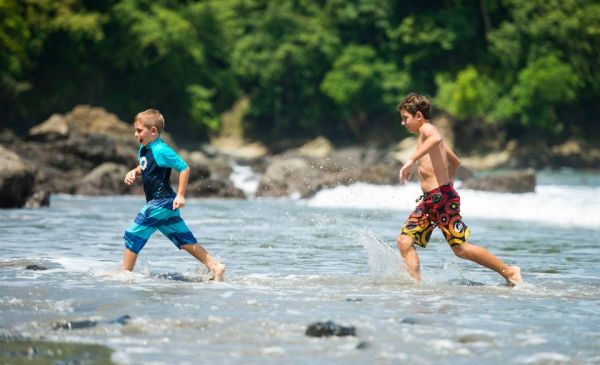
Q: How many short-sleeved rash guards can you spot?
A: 1